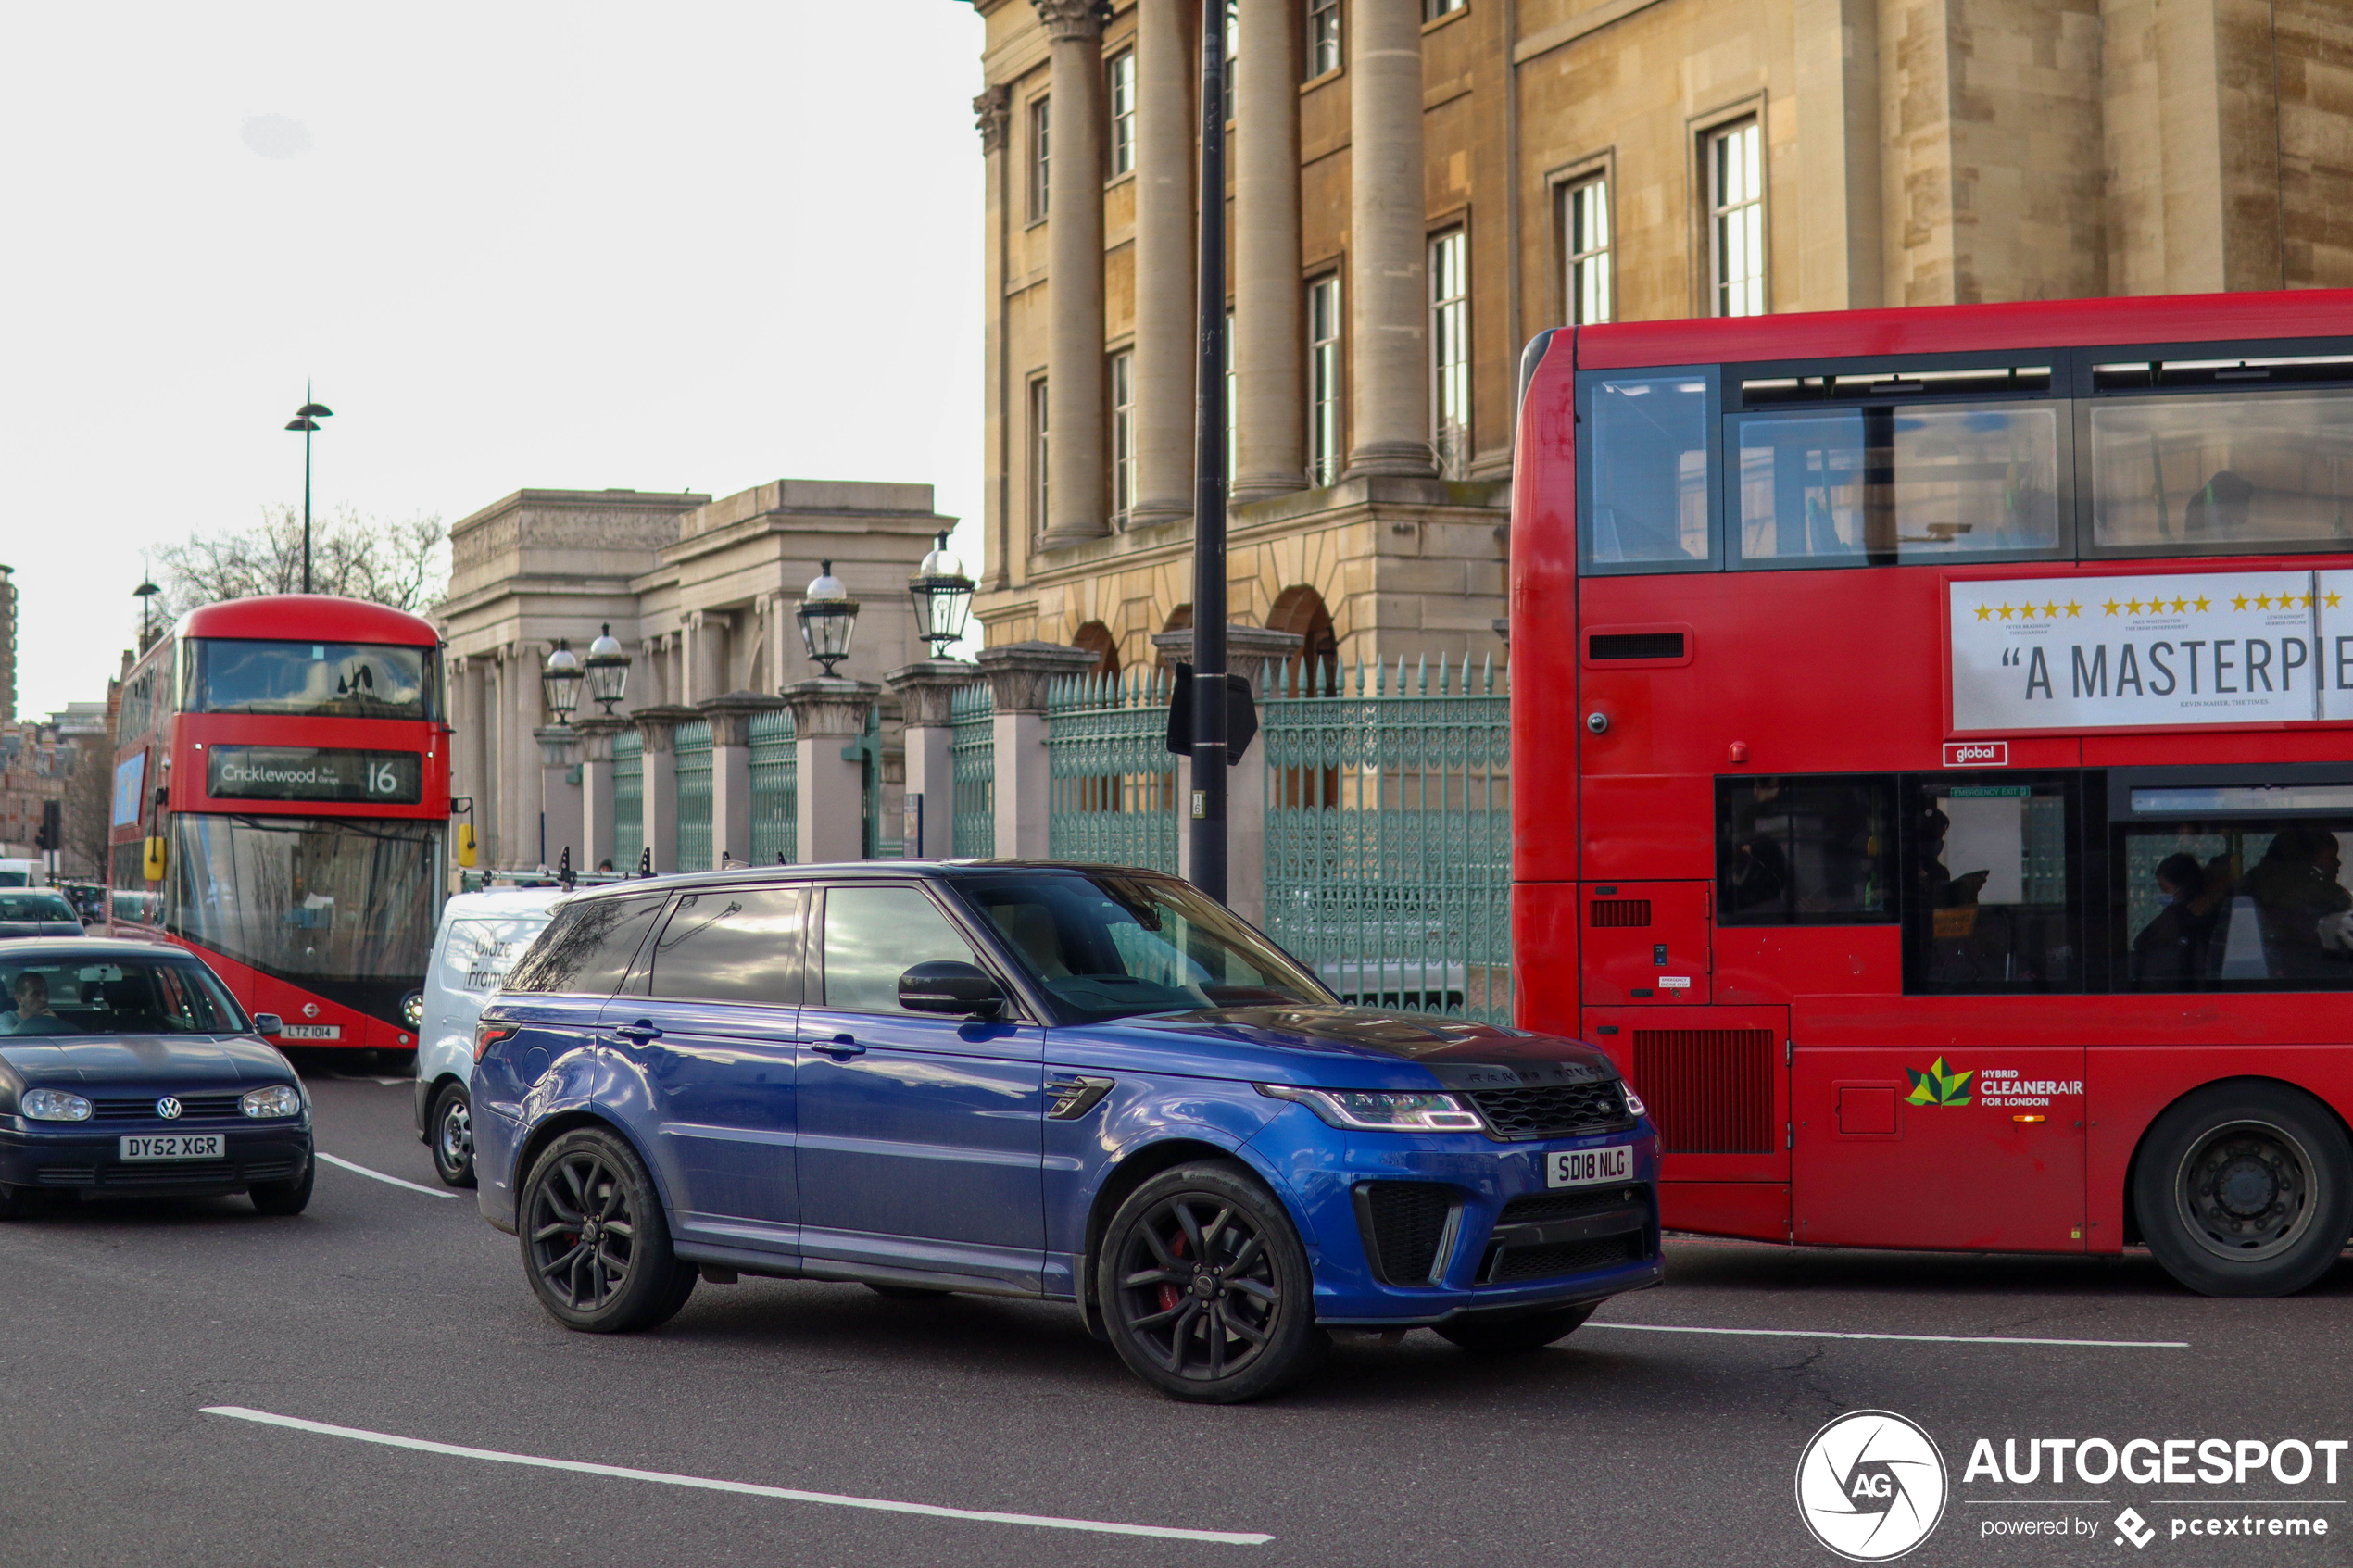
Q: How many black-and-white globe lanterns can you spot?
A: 4